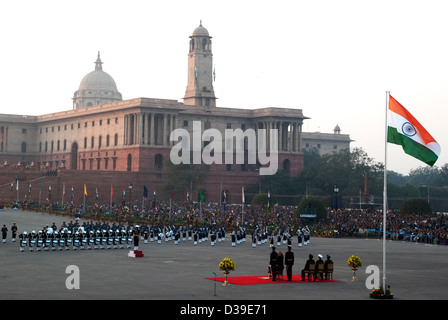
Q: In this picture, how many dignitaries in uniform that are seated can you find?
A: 3